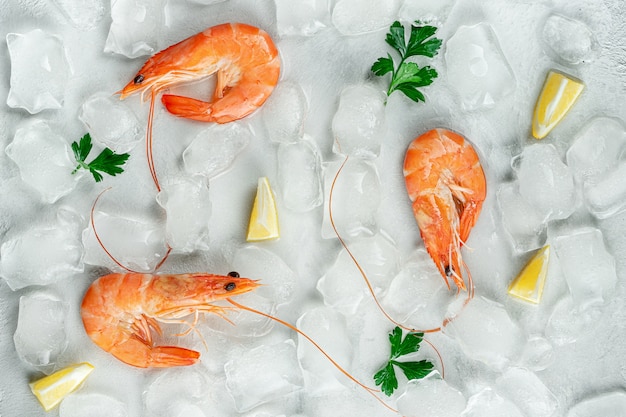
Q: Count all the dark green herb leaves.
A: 3